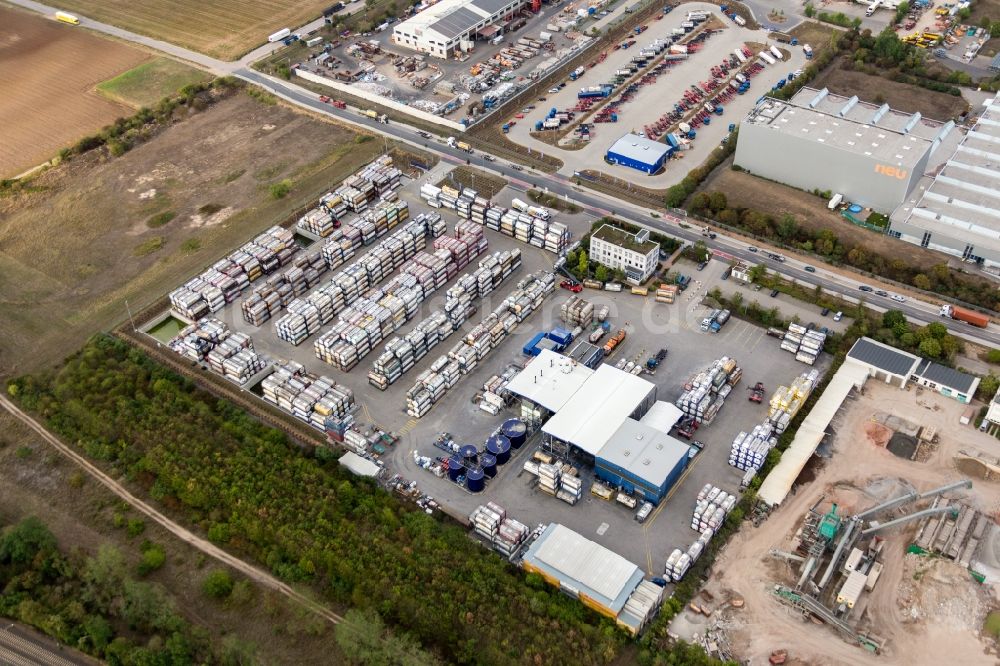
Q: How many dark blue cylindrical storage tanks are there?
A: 6